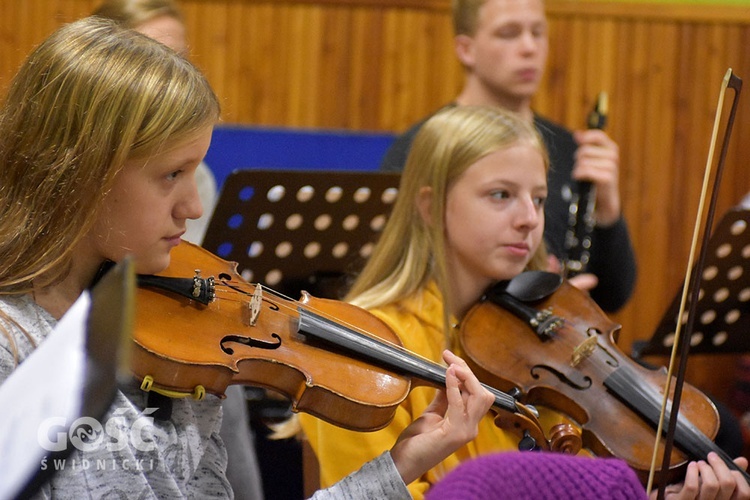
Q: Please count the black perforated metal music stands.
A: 2